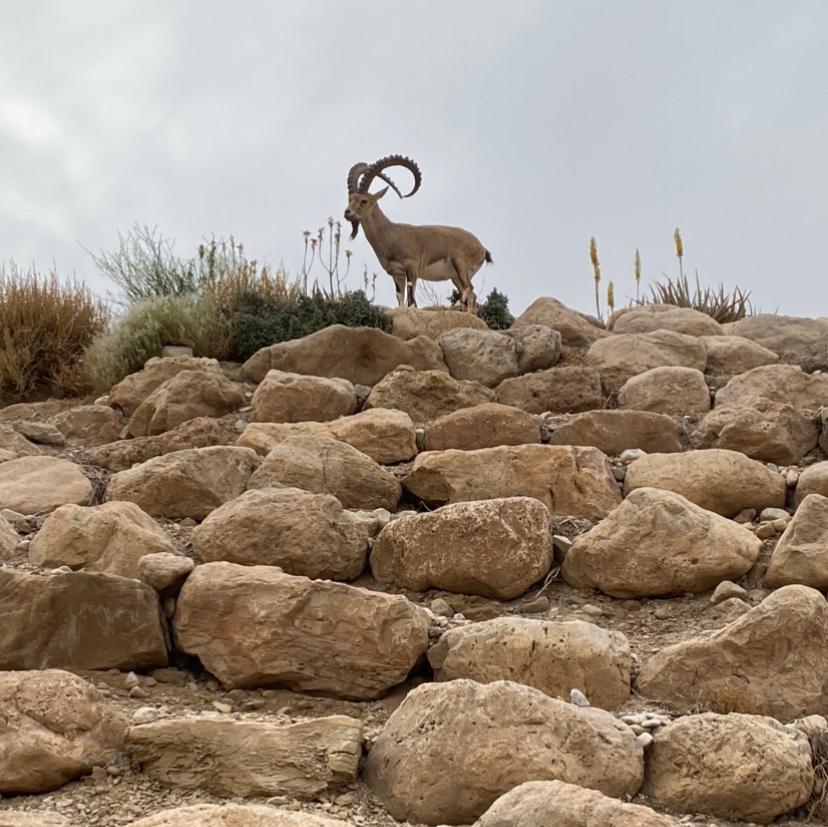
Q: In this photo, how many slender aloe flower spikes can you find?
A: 4